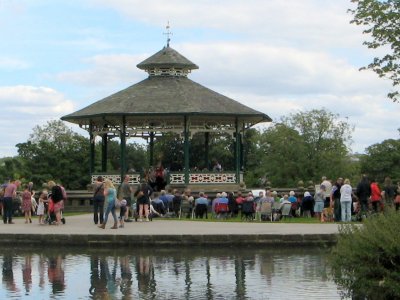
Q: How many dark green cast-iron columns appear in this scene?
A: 8